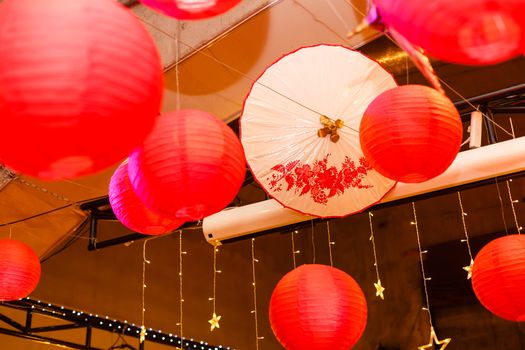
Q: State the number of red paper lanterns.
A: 9